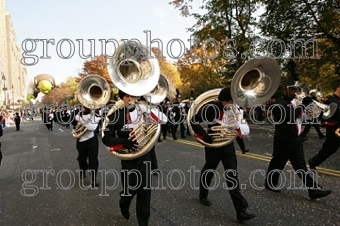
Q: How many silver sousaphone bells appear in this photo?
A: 4